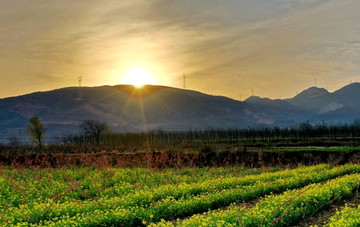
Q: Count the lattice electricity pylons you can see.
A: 2